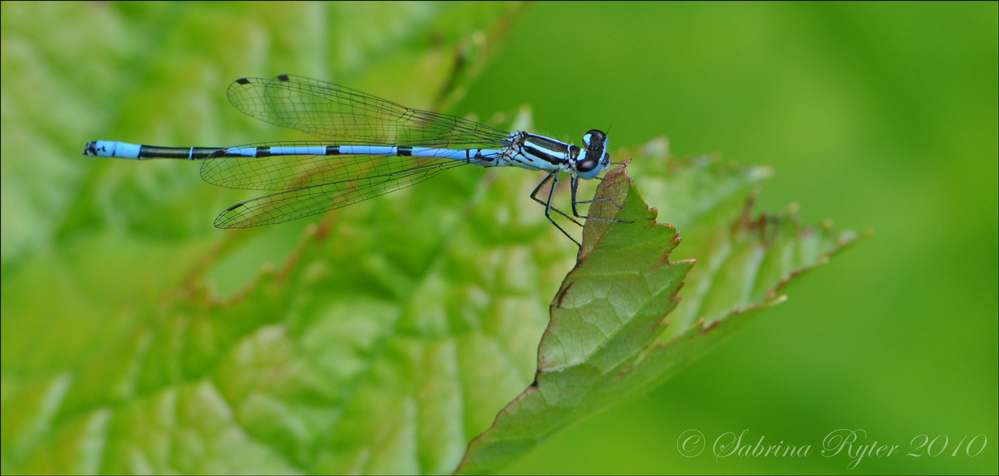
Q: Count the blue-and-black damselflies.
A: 1